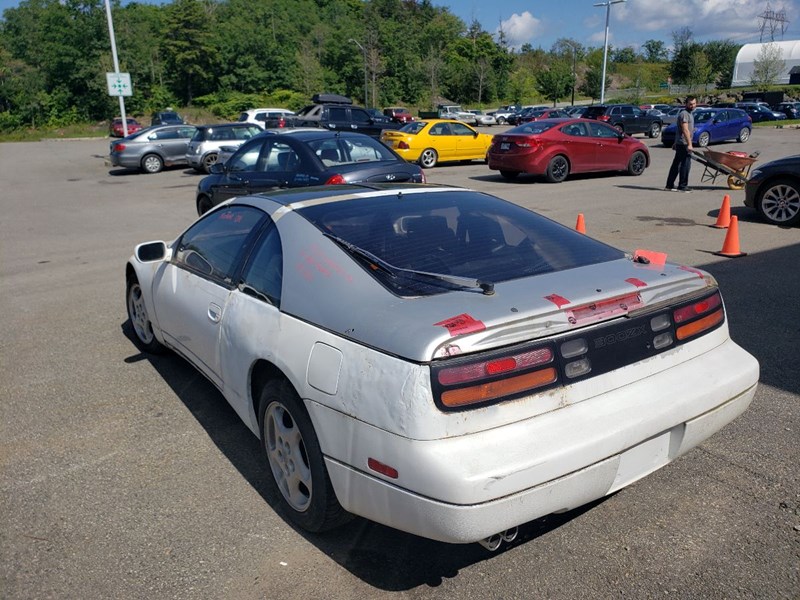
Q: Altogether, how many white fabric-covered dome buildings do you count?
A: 1